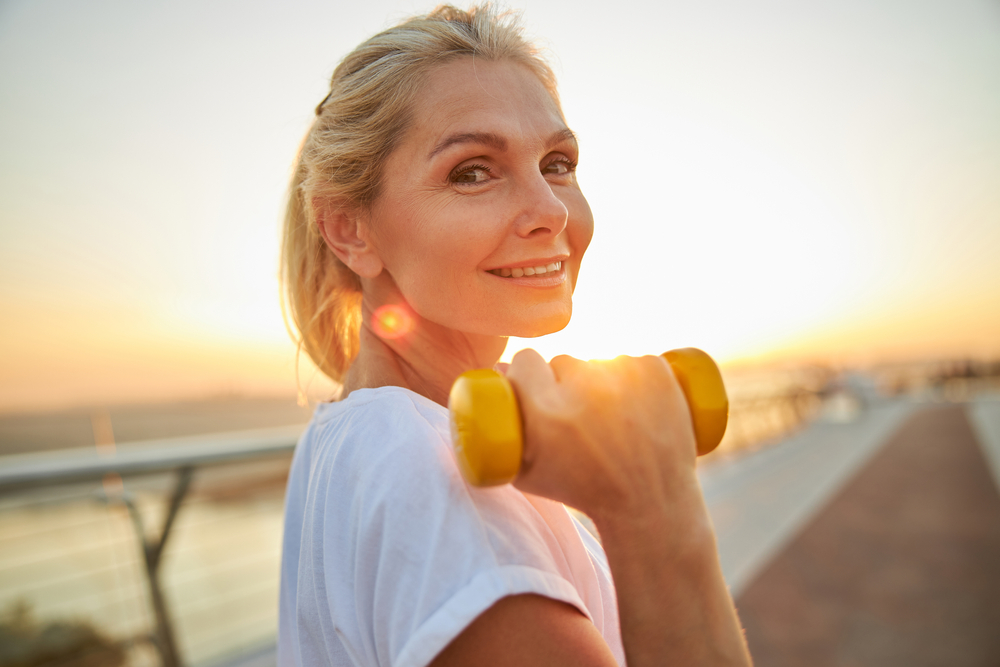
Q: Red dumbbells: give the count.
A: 0